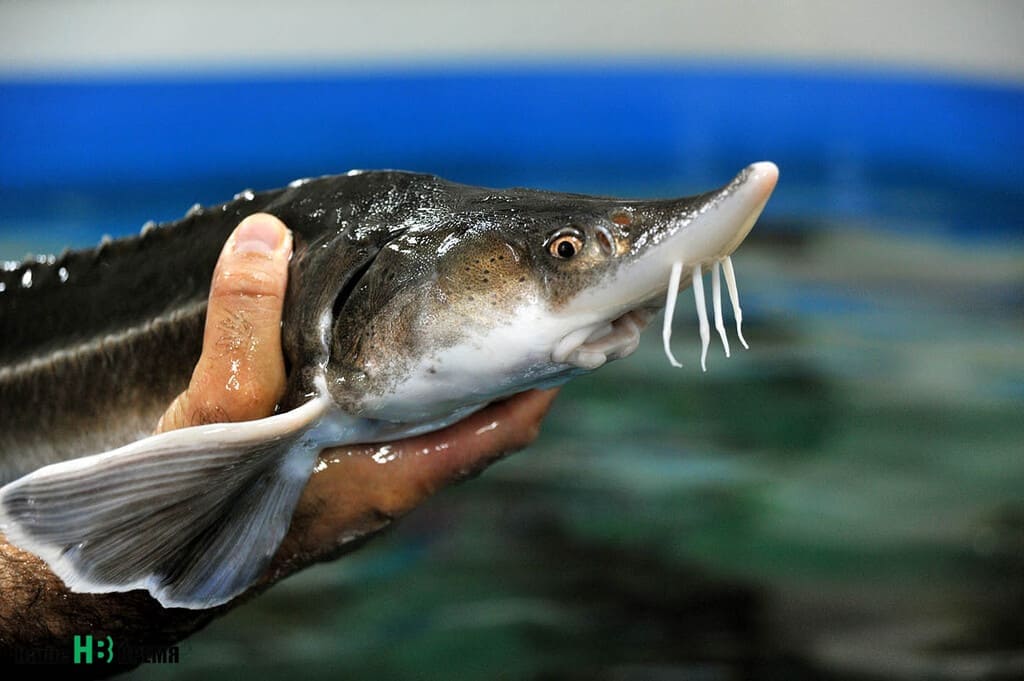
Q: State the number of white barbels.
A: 4